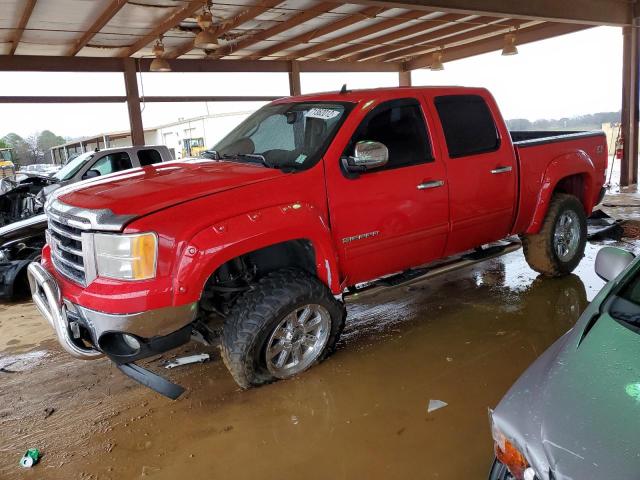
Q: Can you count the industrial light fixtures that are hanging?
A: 4